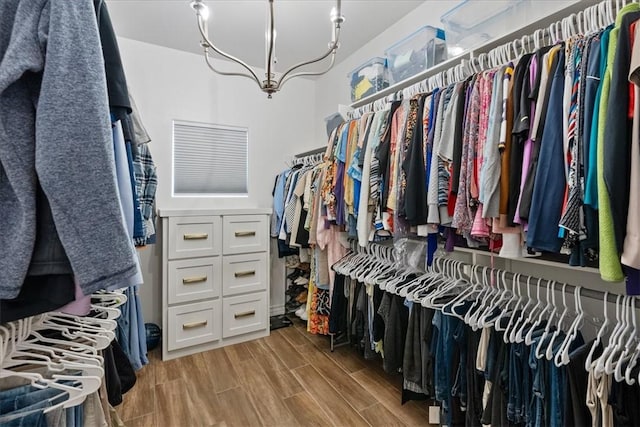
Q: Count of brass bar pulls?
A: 6